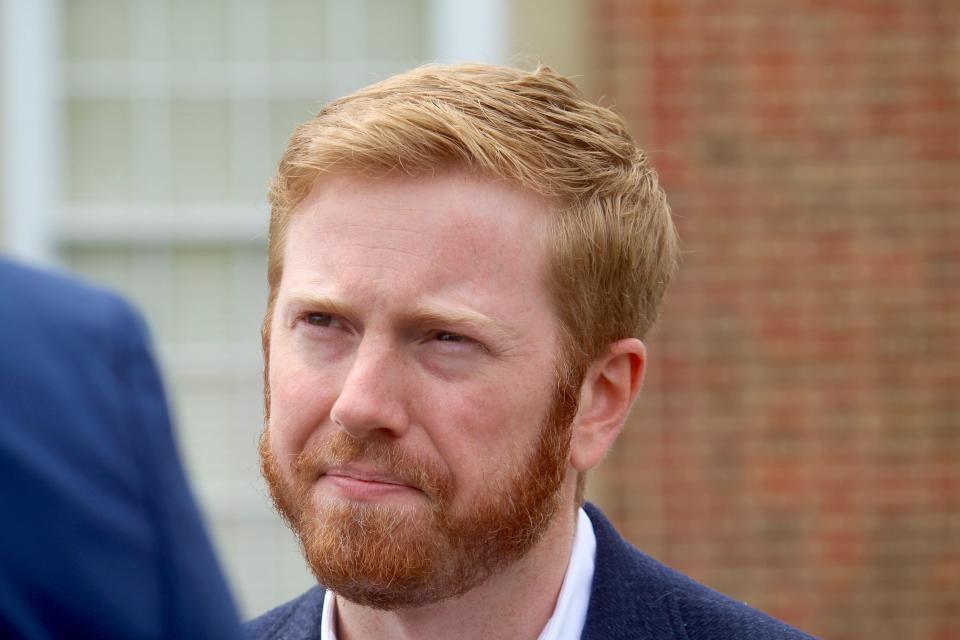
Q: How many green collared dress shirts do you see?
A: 0